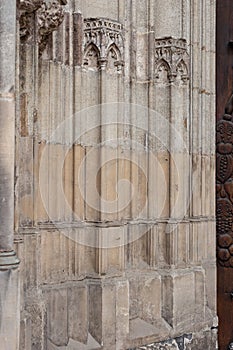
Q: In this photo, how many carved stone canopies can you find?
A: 2